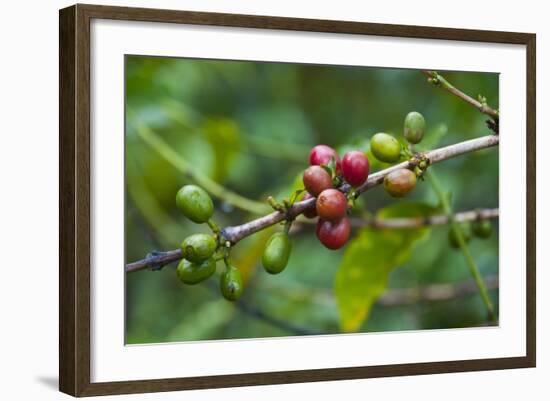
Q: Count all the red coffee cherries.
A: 6